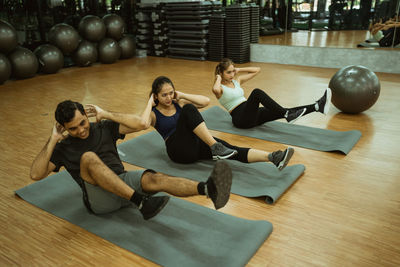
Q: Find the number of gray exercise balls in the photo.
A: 11